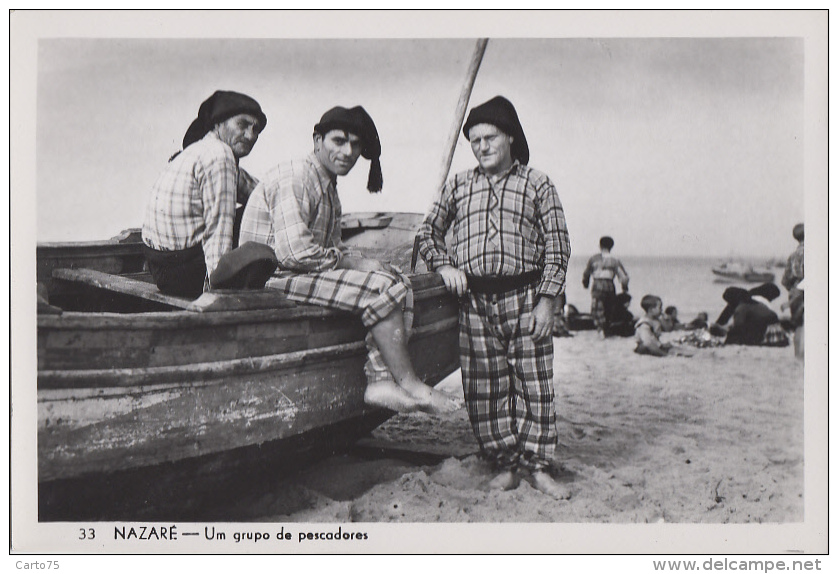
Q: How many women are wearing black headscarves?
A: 2